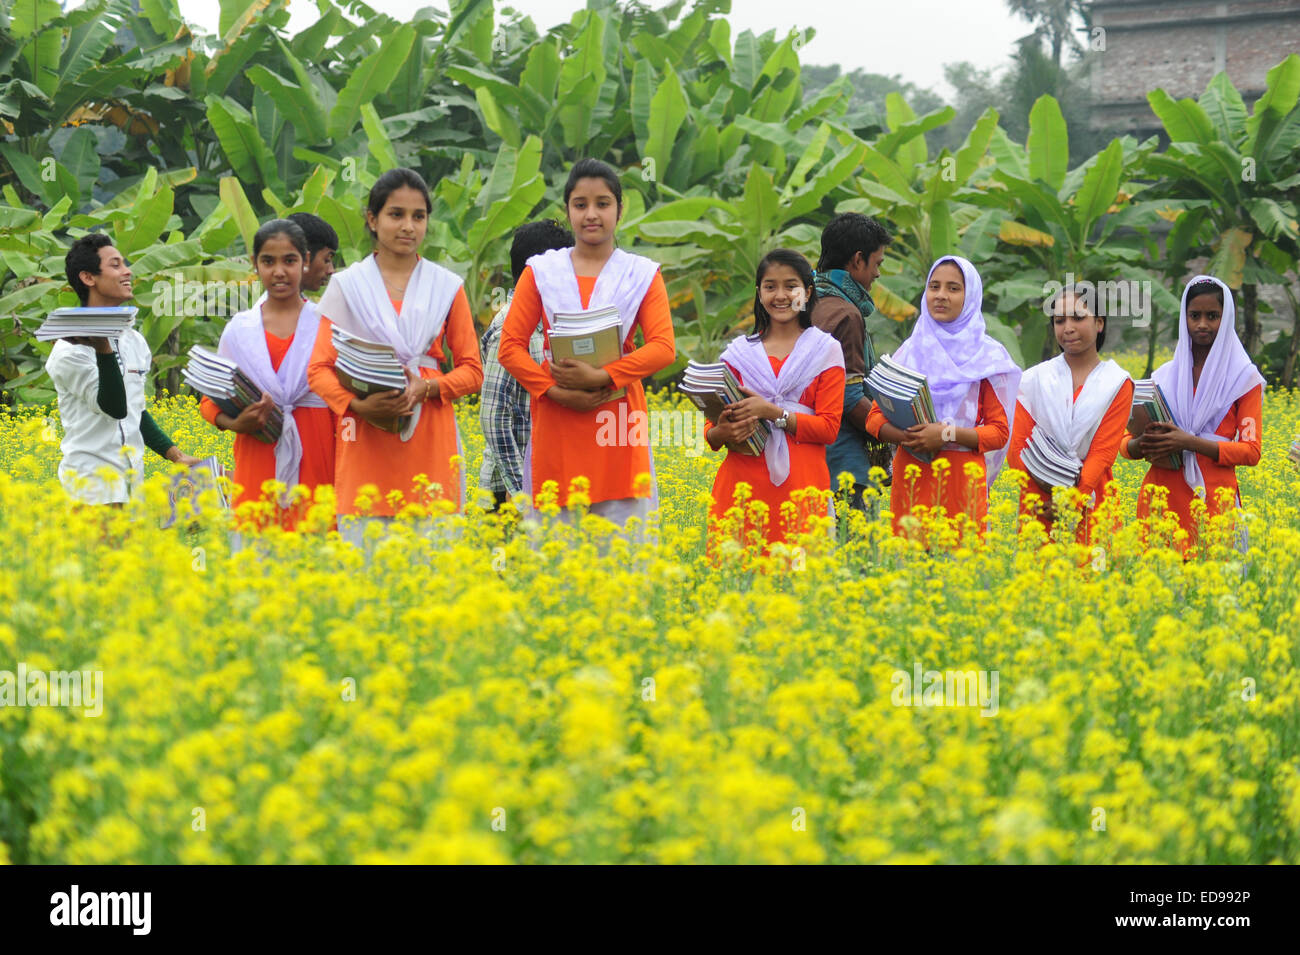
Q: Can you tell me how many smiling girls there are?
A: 1